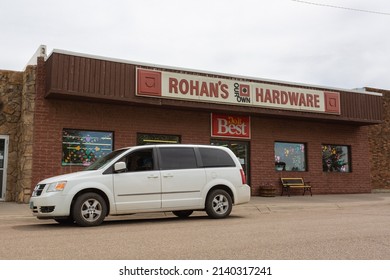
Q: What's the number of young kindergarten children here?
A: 0